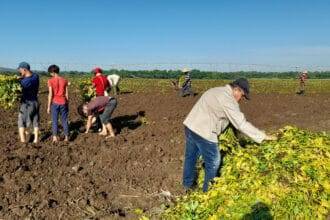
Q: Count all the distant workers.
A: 2